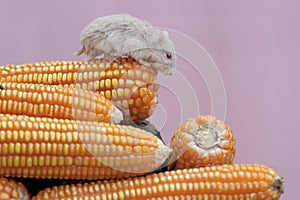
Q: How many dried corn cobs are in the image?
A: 6